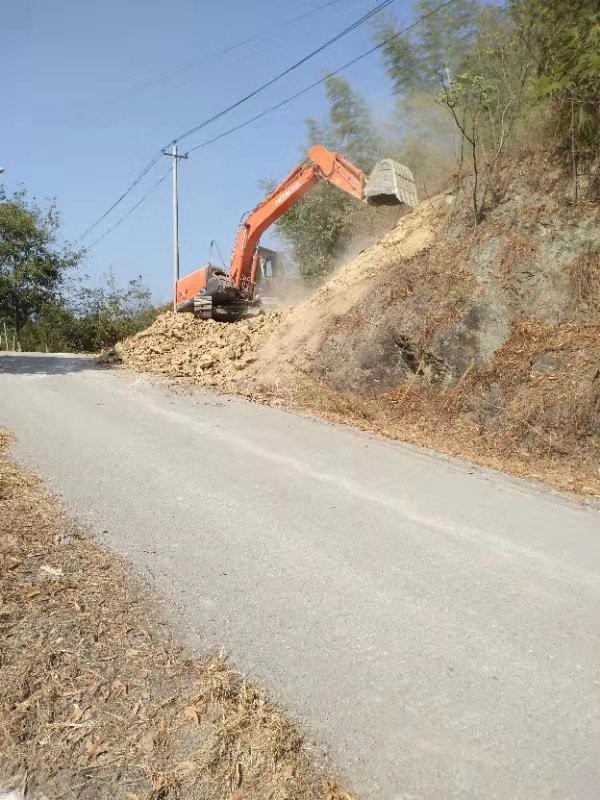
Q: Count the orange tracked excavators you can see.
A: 1